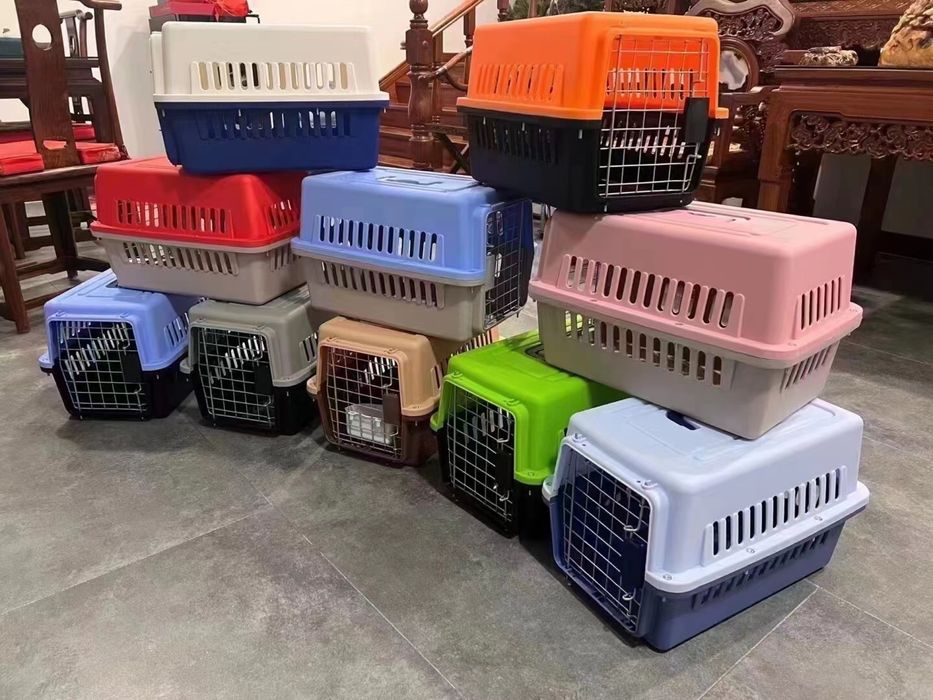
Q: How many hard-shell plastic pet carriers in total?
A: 10